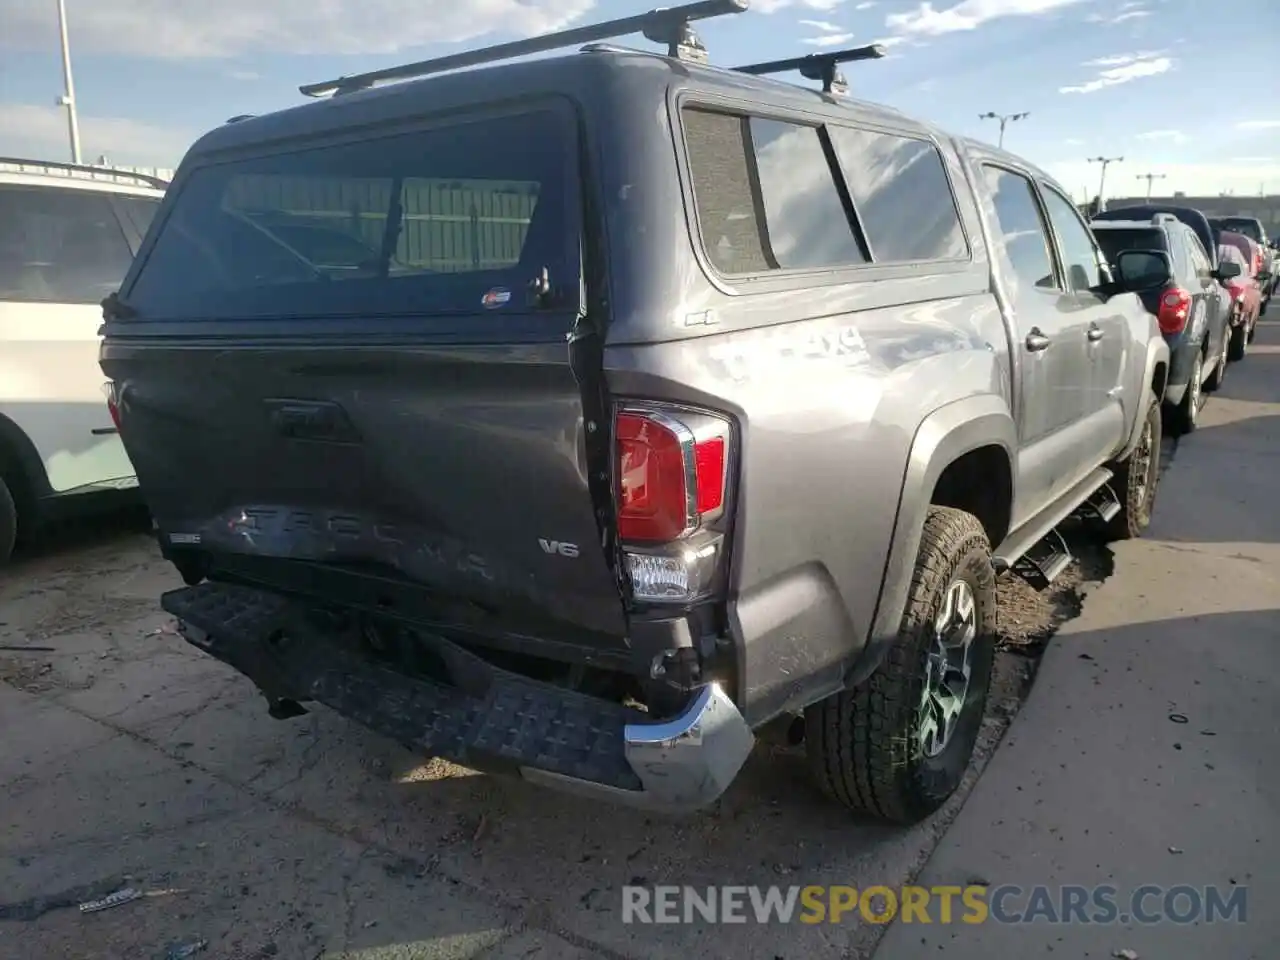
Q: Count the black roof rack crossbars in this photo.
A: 2